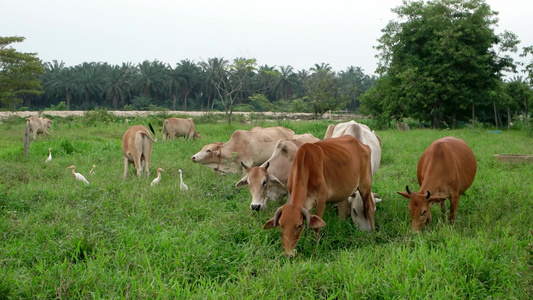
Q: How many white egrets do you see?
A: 5